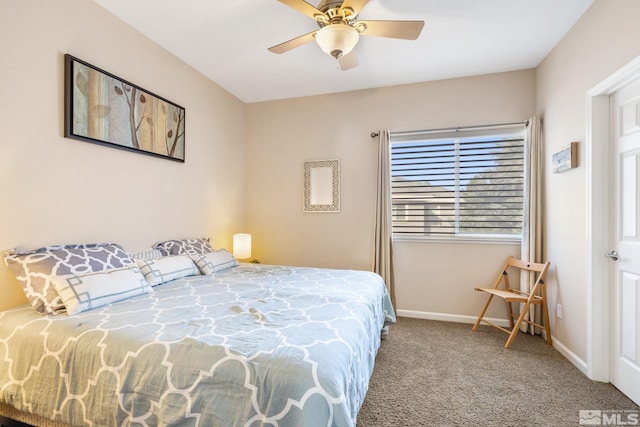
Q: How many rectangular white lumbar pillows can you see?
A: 3